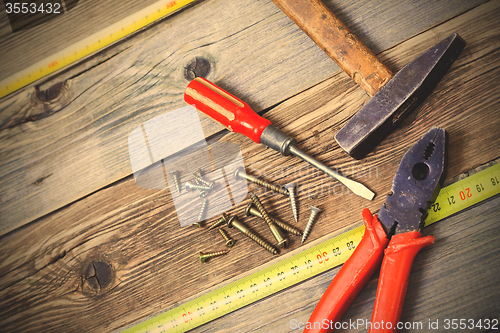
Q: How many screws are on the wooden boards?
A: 15